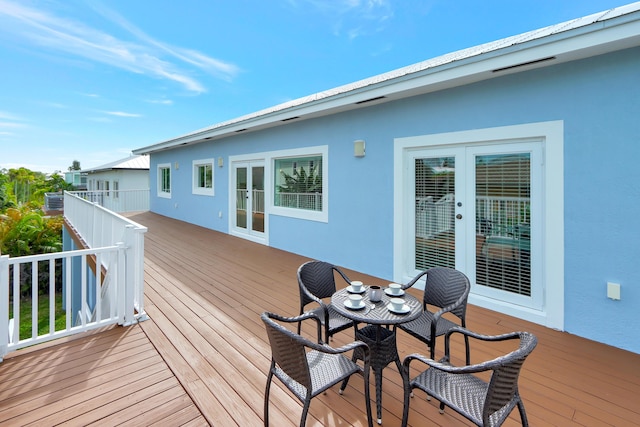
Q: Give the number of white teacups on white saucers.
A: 4